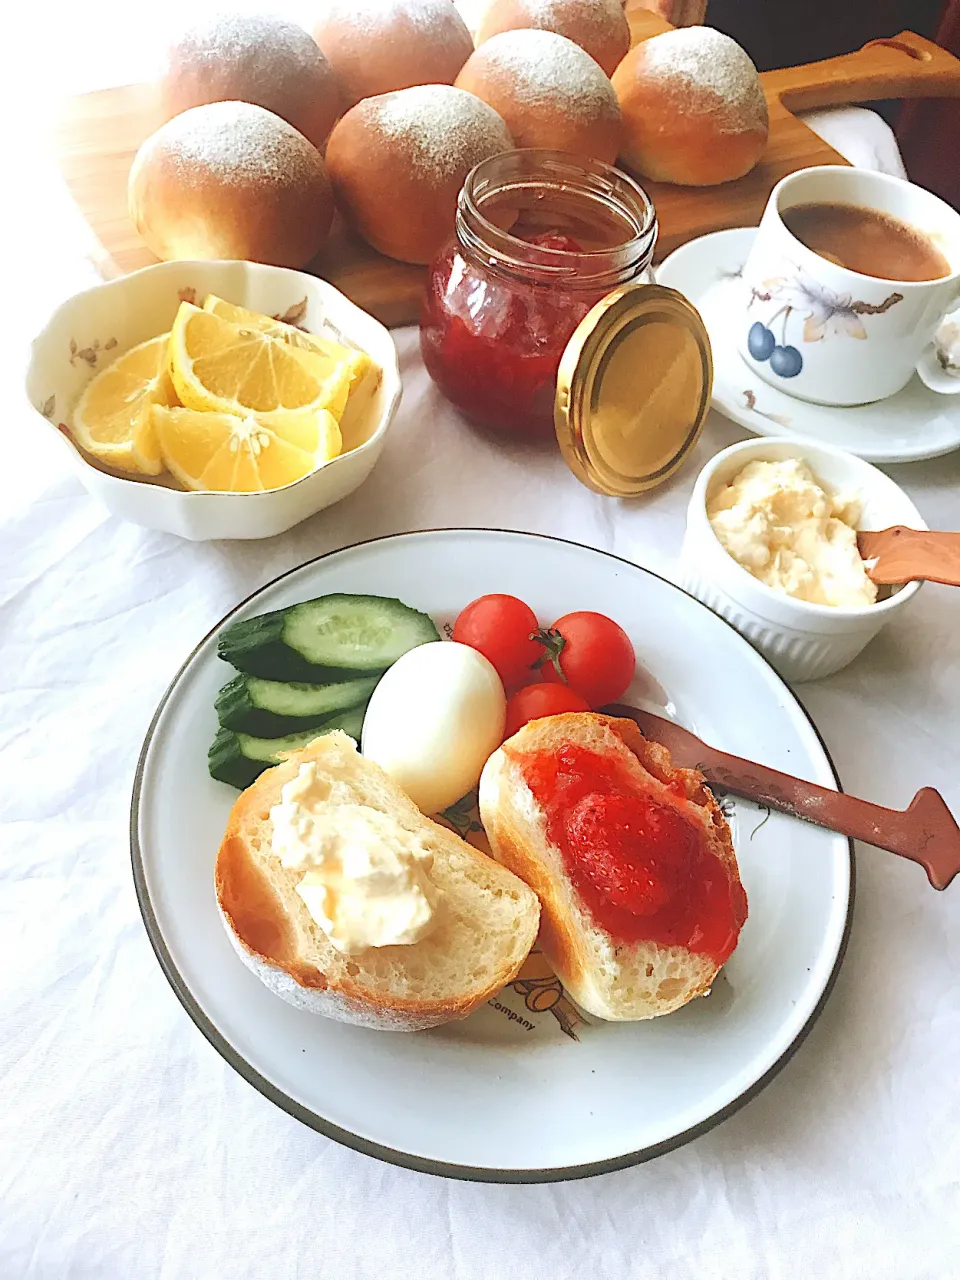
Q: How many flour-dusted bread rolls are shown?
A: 7